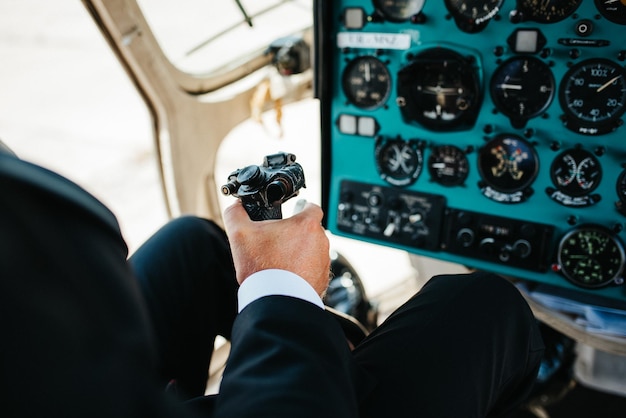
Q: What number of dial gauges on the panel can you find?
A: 14